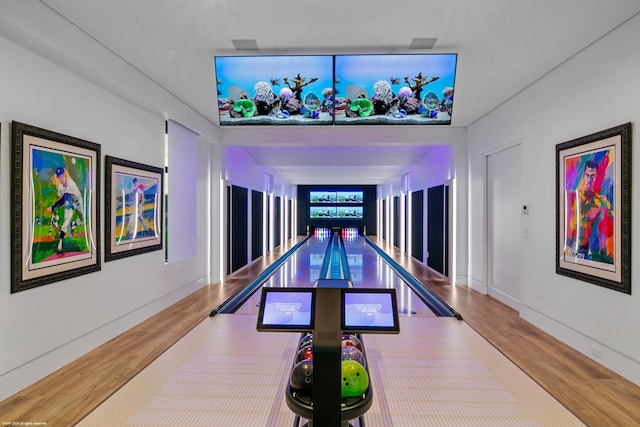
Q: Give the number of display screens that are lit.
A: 8